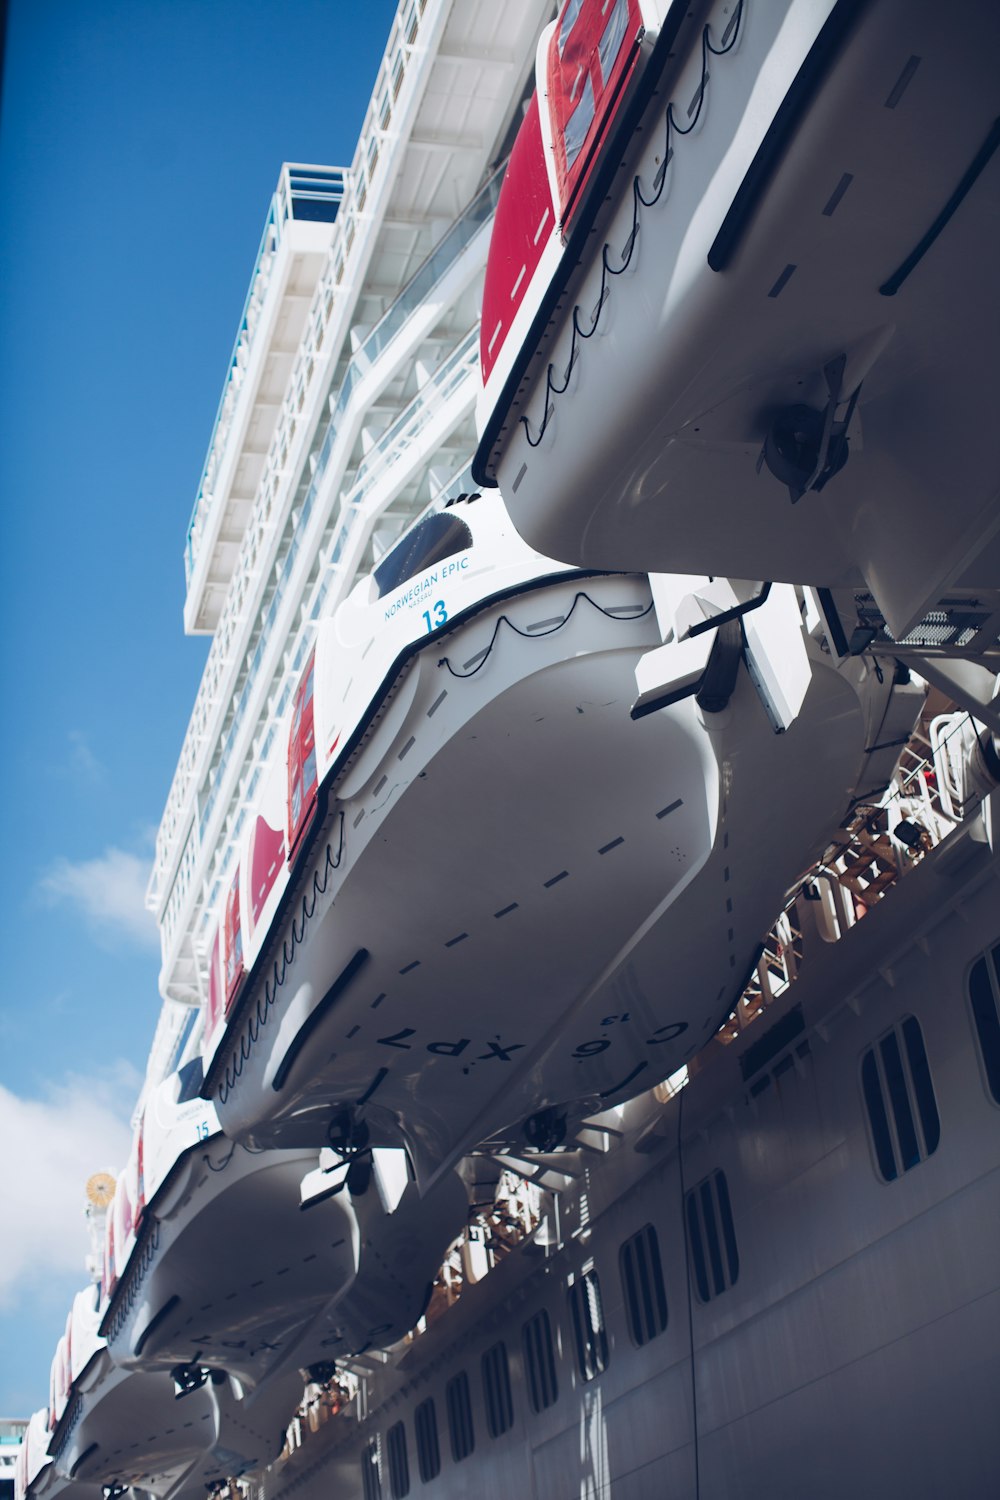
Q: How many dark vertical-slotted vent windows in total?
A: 11